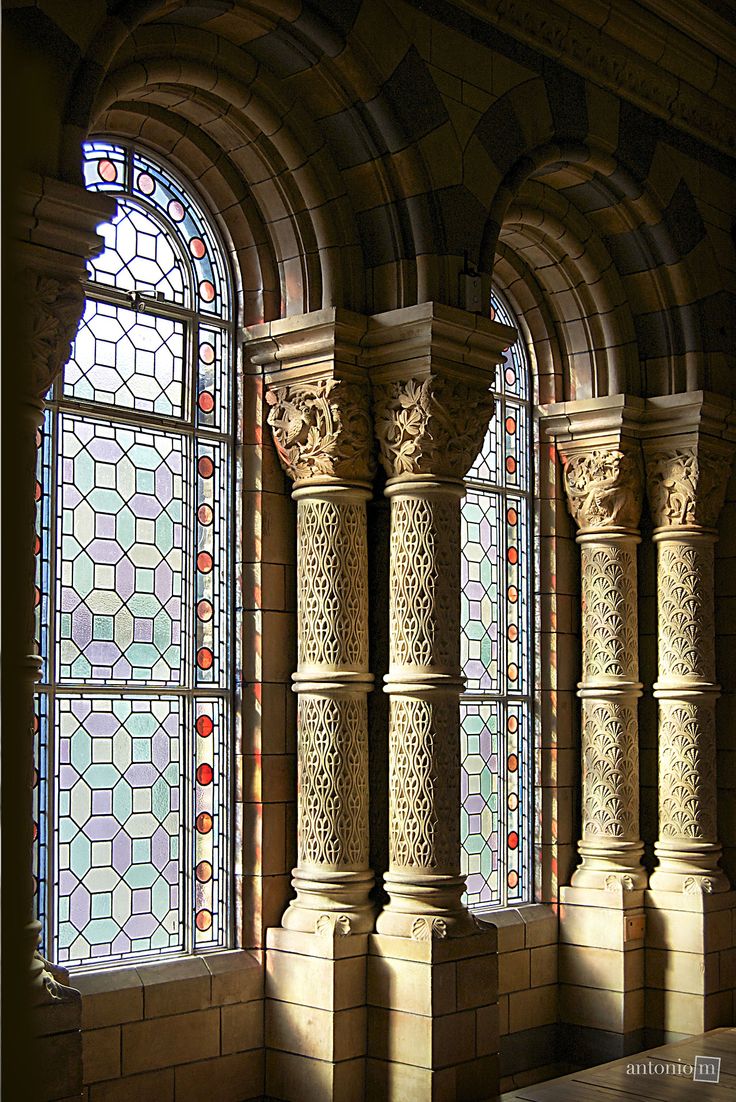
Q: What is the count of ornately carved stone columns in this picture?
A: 4